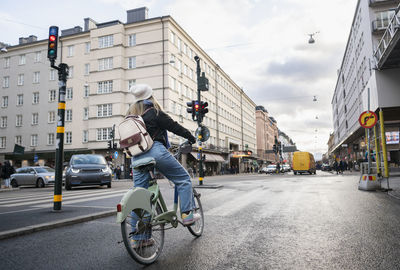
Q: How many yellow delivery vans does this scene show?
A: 1